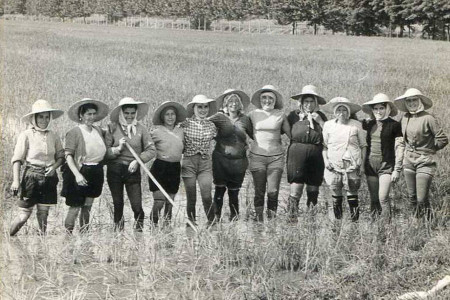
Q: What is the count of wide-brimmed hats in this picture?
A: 11